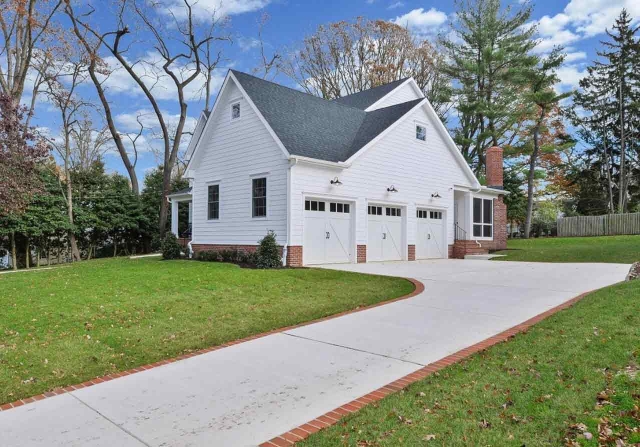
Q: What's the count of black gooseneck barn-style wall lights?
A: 3